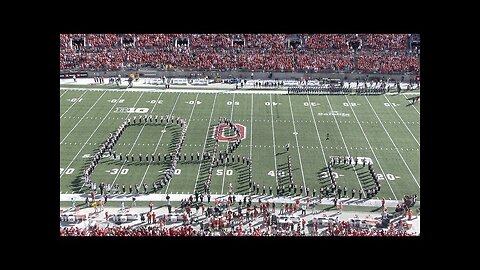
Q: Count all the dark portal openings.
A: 7